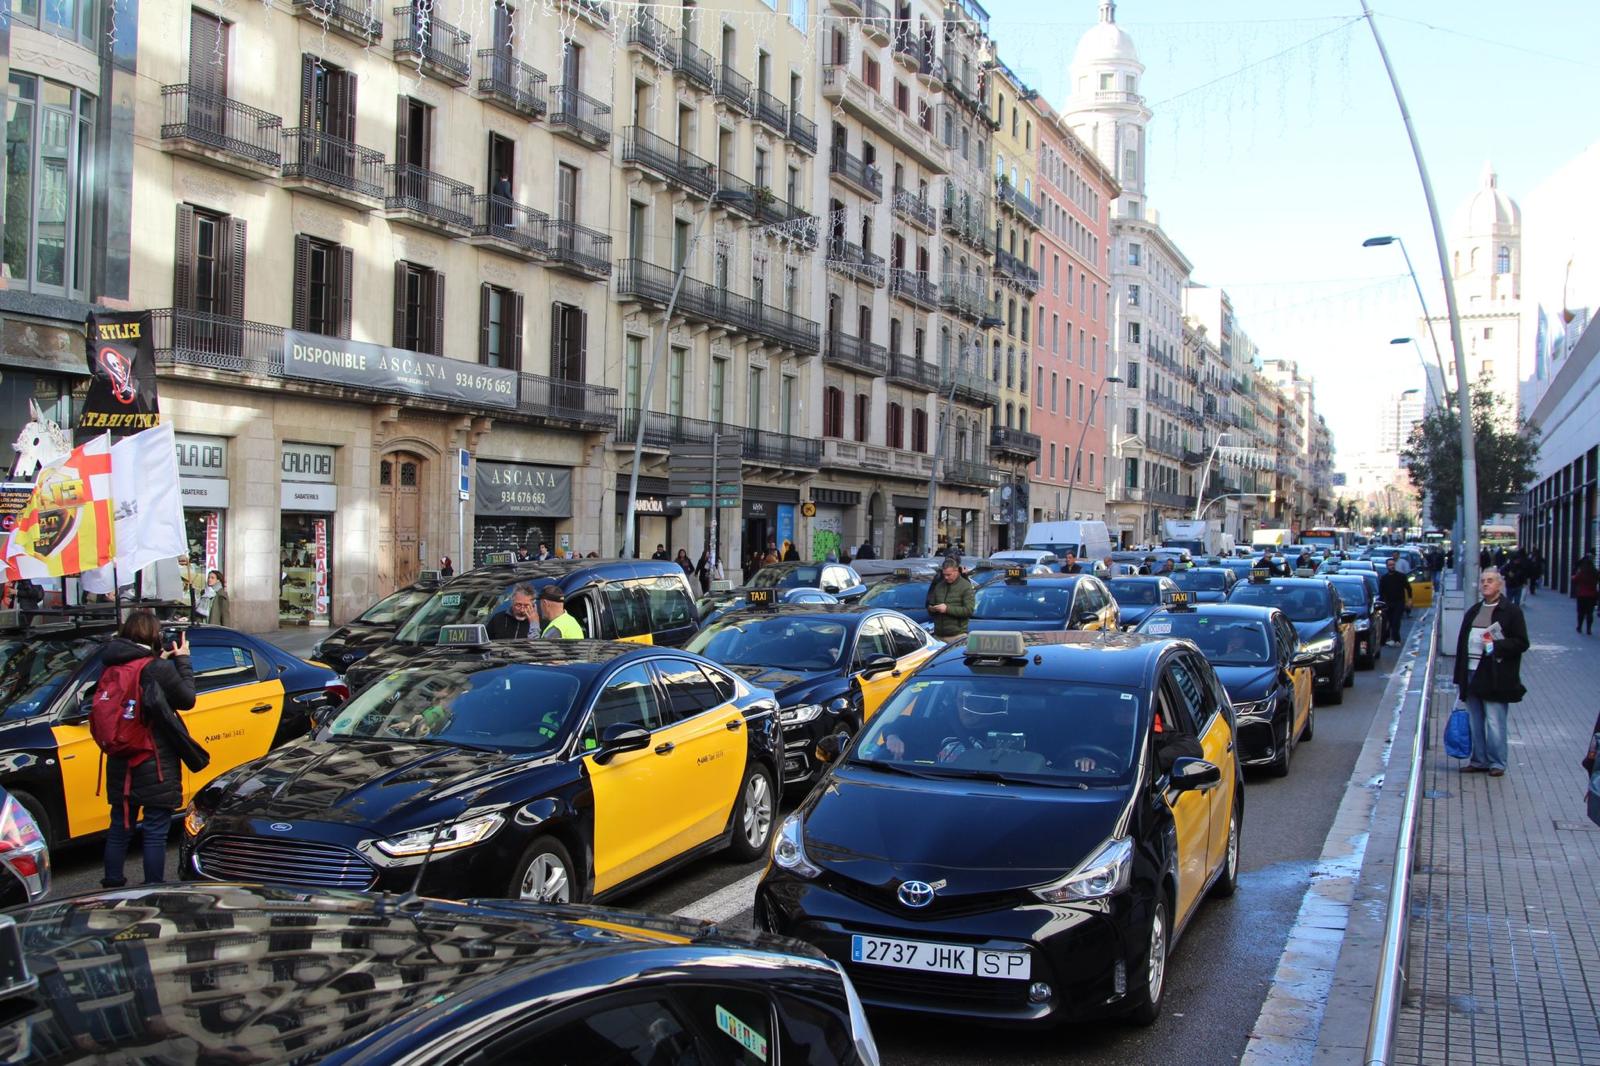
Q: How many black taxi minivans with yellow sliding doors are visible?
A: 1